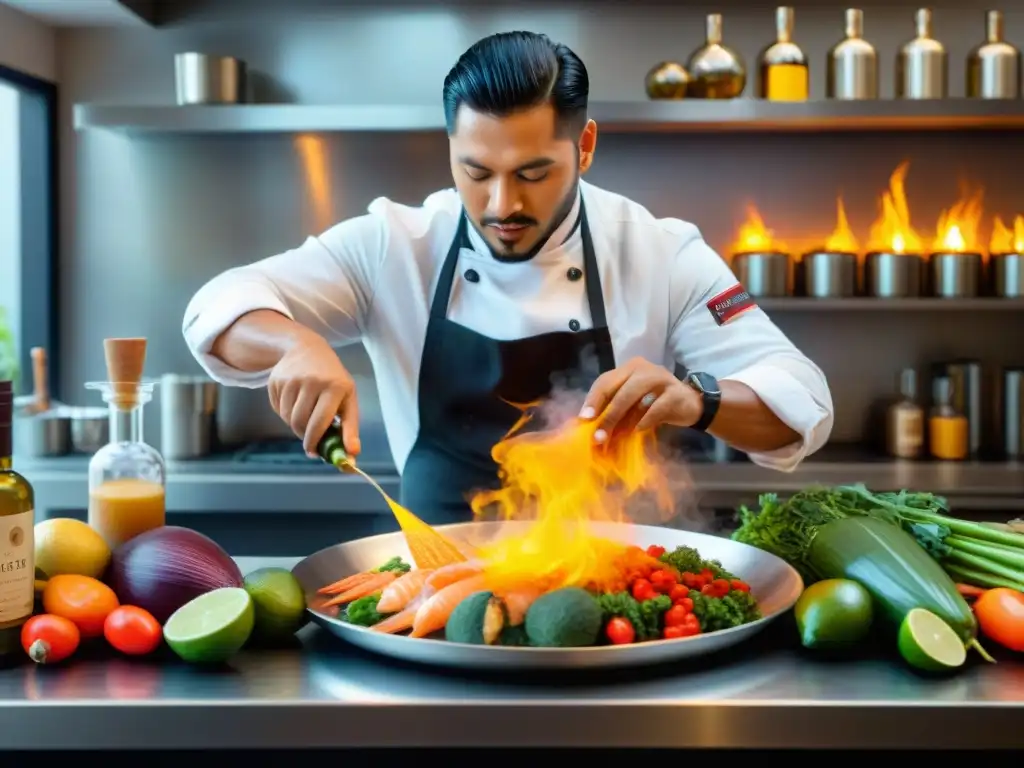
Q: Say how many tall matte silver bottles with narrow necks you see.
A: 3